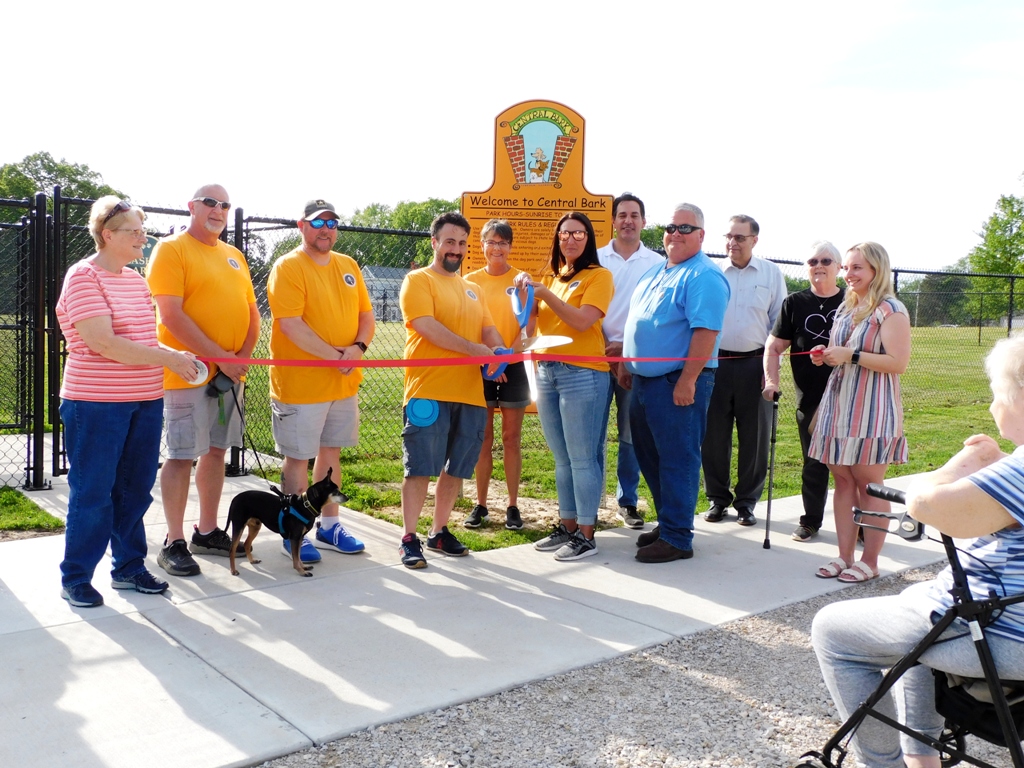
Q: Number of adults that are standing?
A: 11